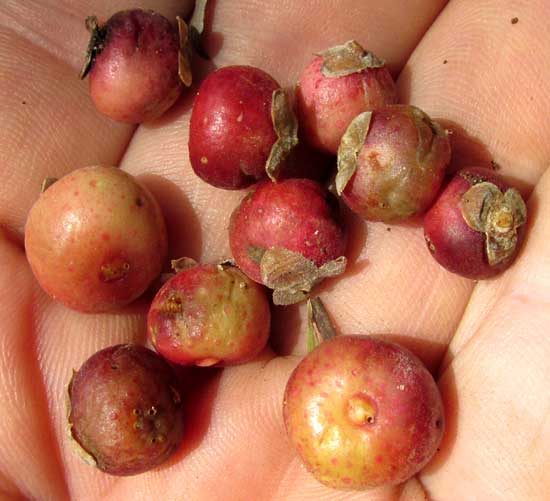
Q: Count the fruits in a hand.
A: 10